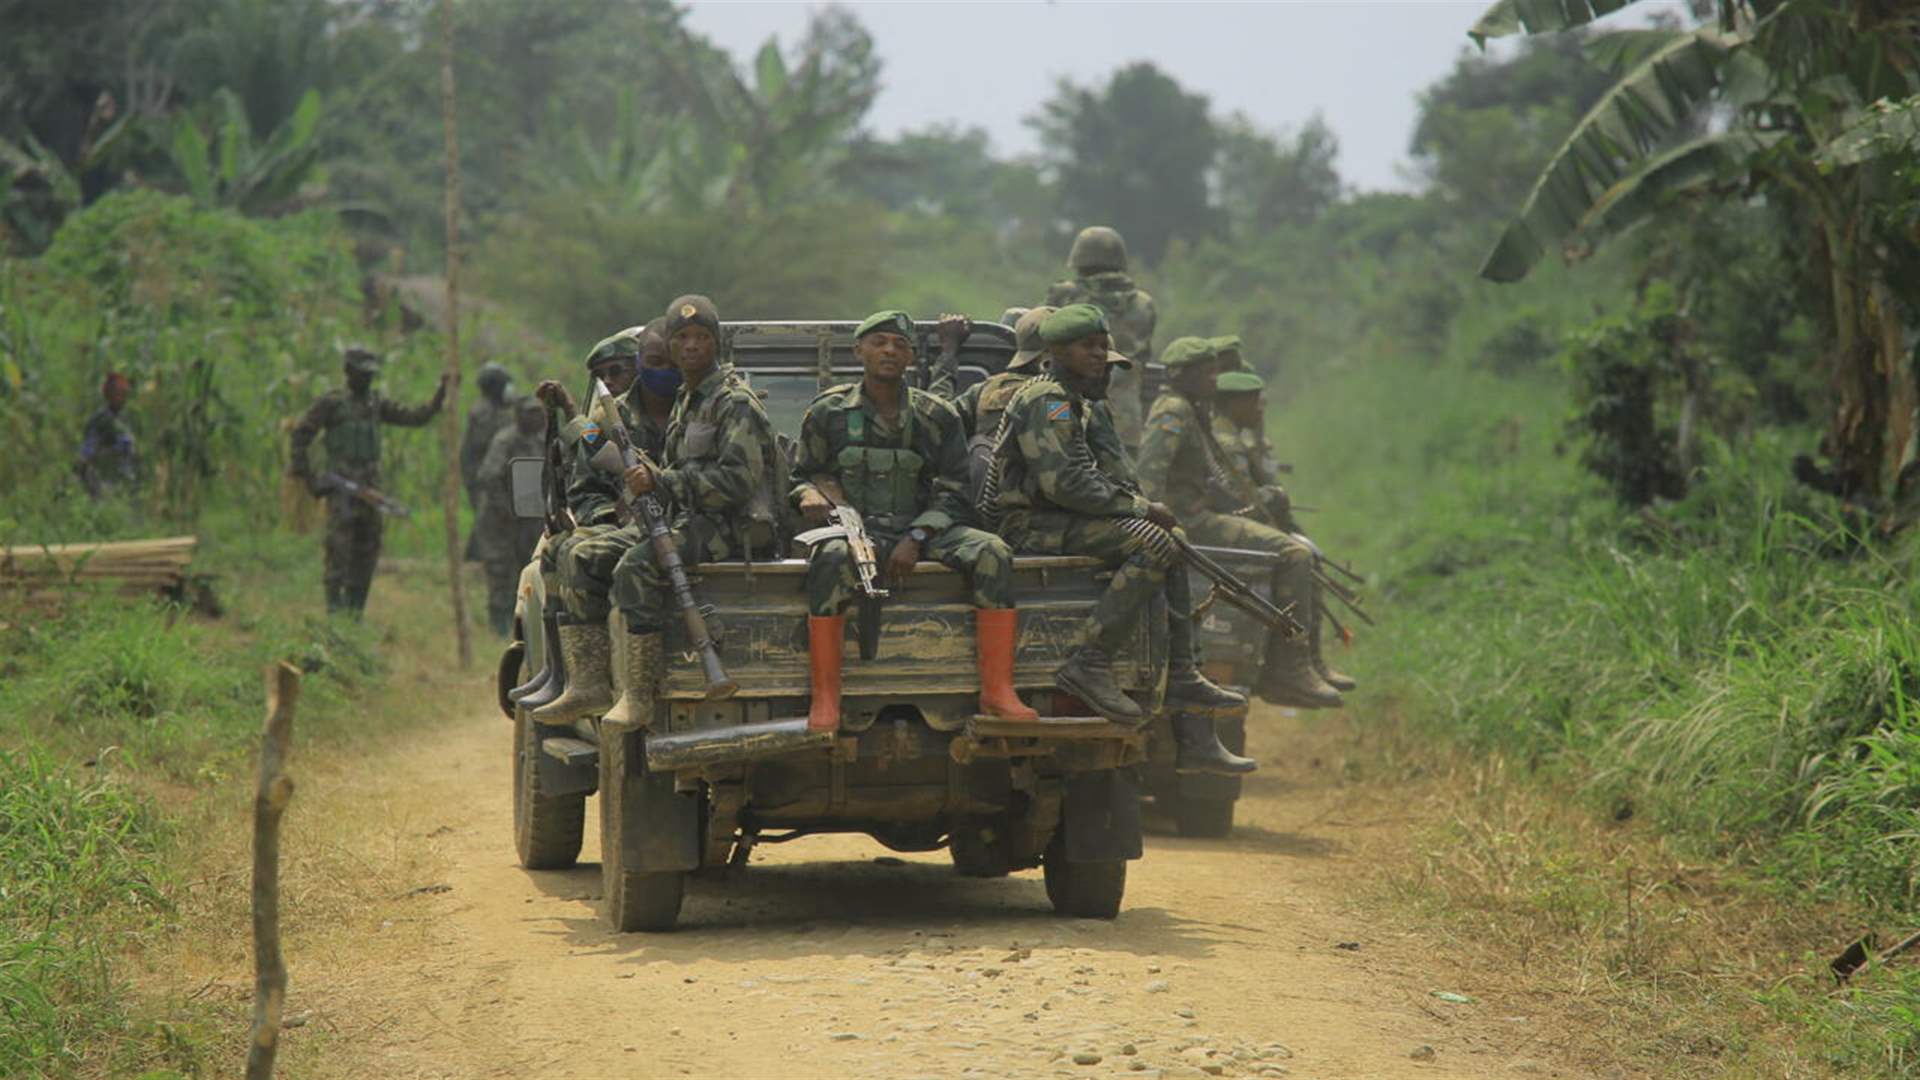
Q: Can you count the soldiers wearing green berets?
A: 6